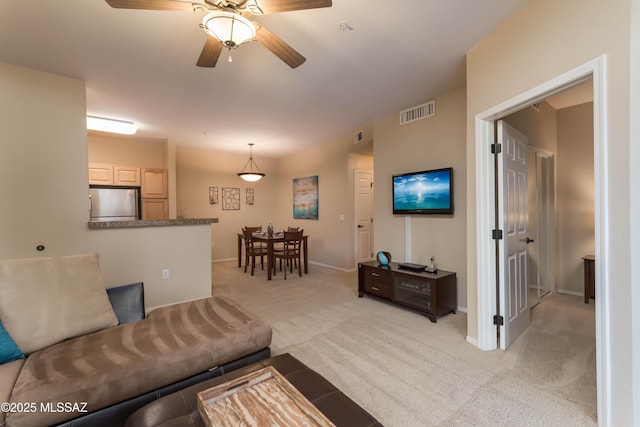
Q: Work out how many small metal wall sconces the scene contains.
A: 2